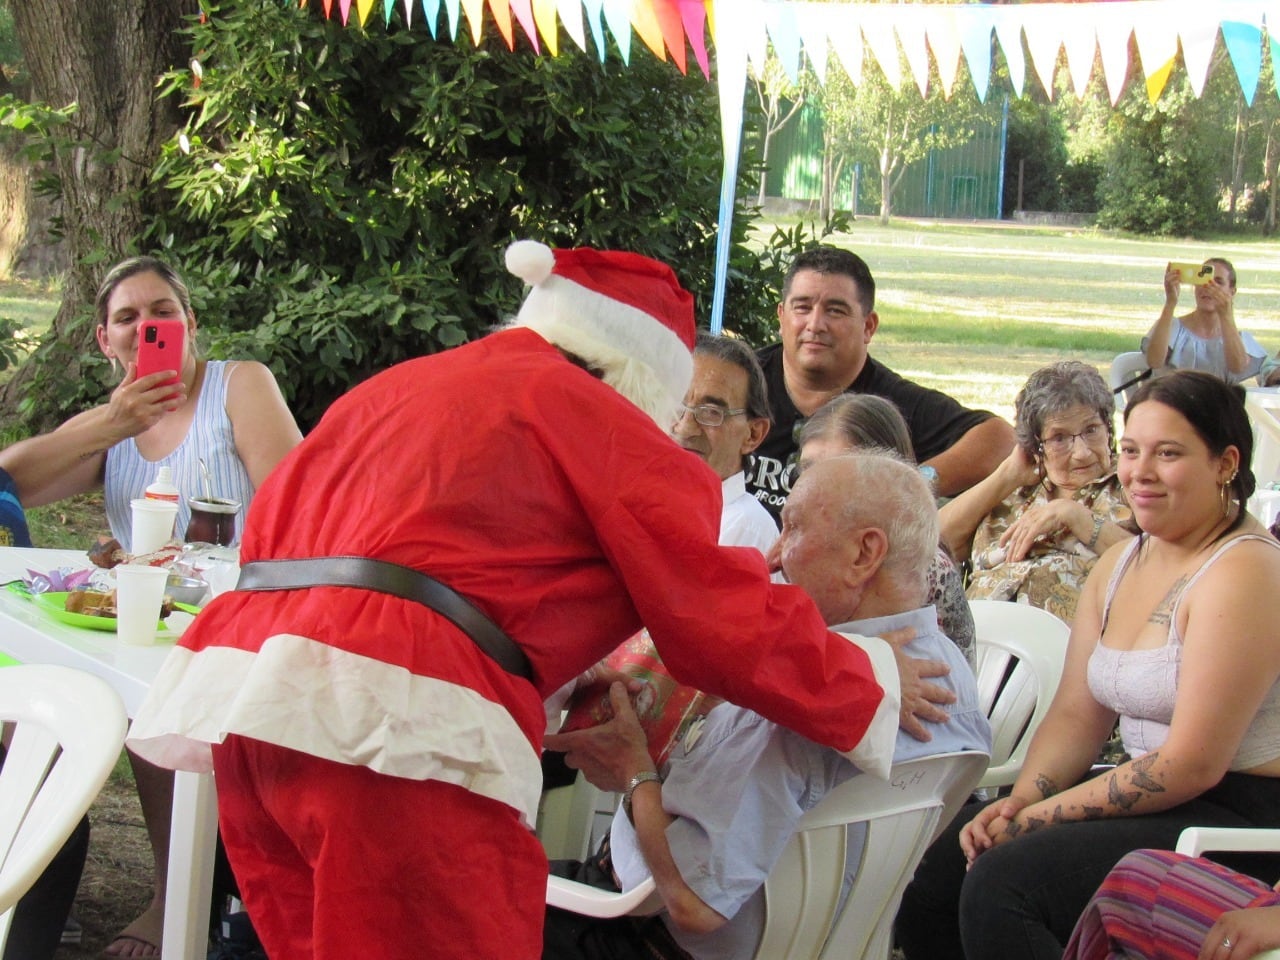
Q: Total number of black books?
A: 0